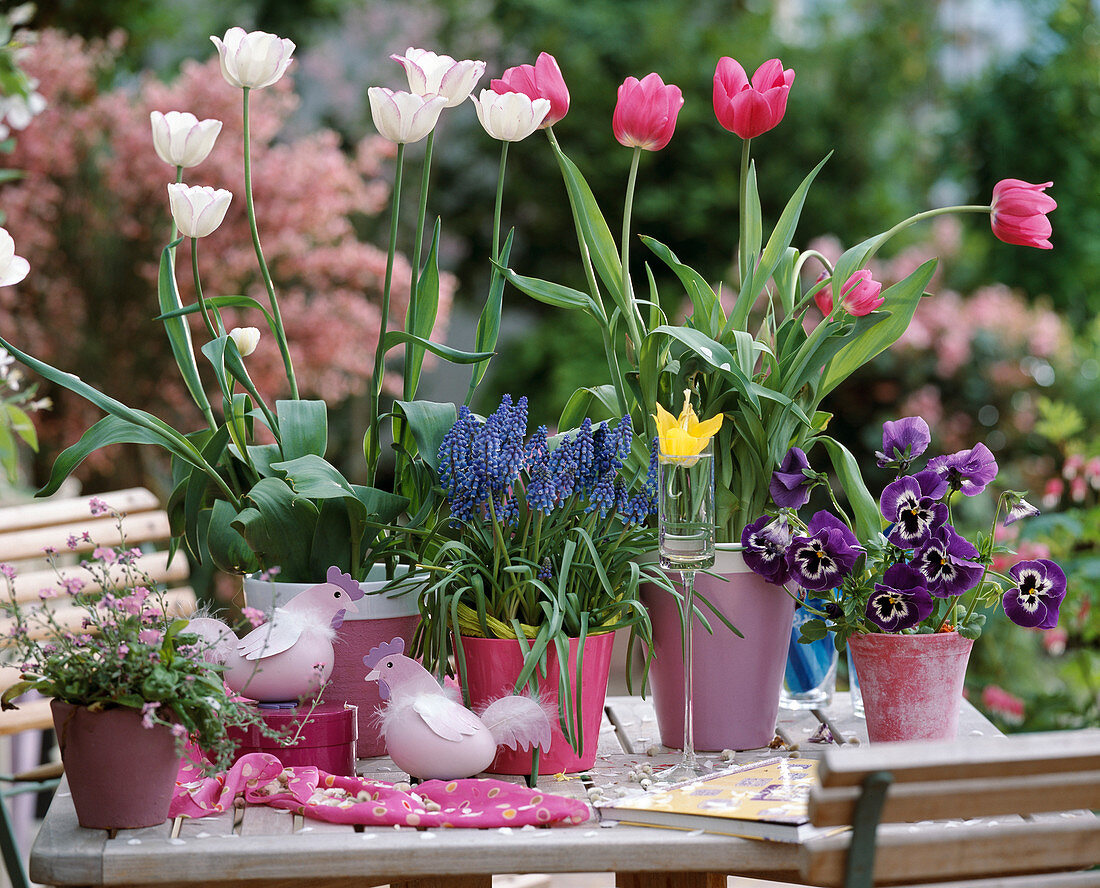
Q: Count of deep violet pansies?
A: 9